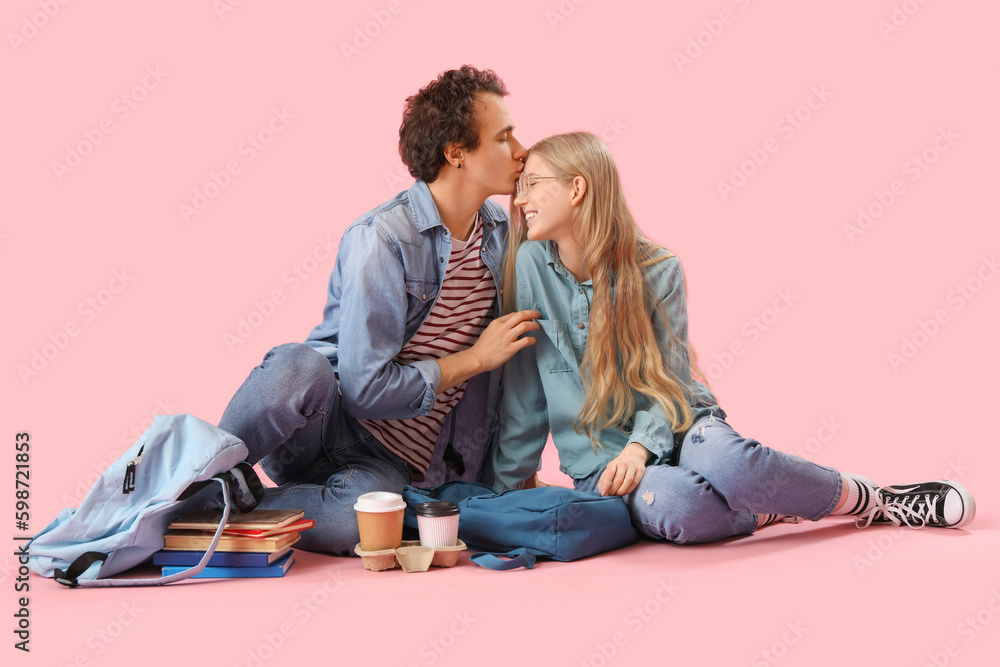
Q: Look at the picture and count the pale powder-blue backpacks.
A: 1